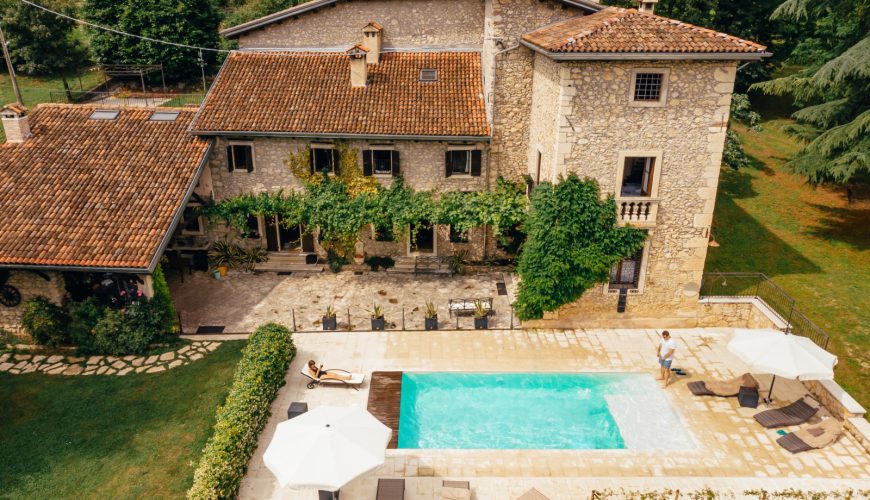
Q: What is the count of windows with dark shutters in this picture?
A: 4